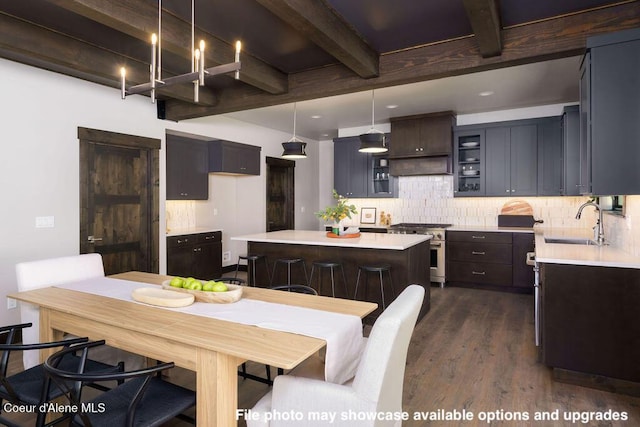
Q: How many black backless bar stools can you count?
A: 4